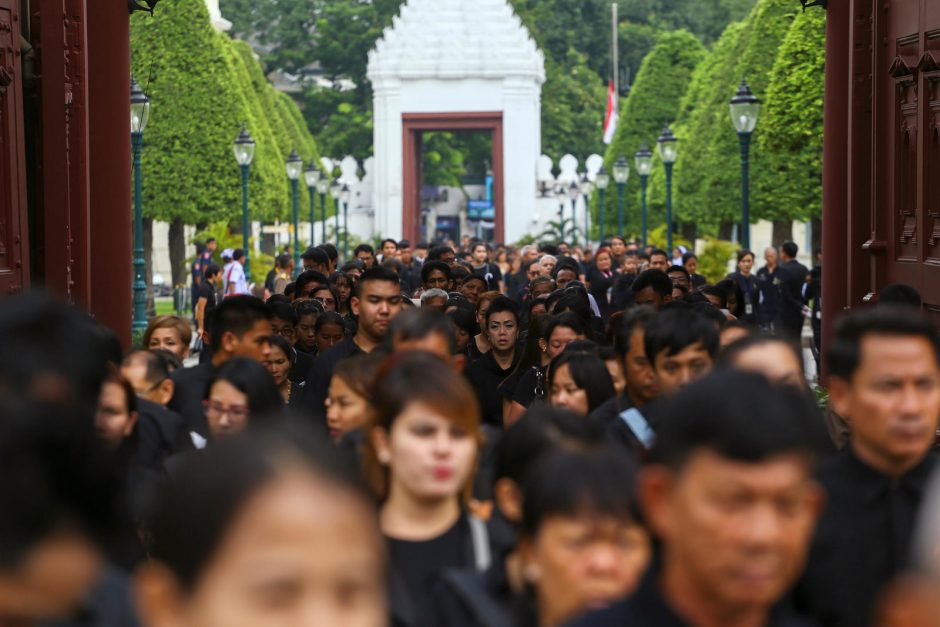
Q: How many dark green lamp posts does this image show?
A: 15